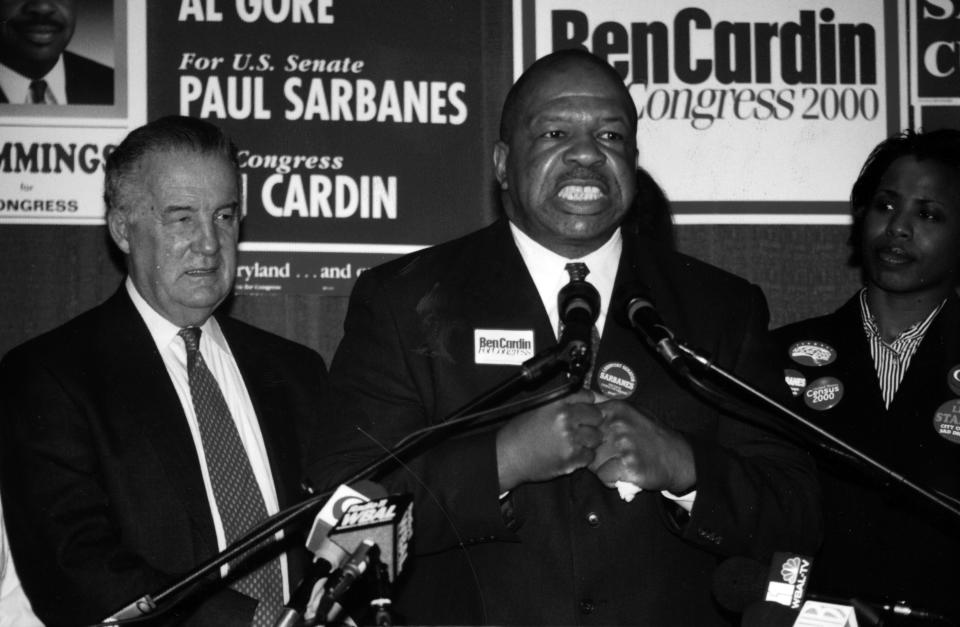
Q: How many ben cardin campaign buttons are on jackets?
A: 1